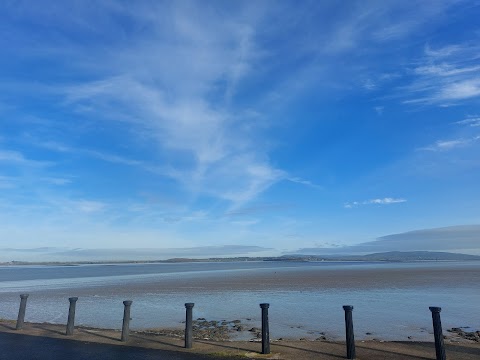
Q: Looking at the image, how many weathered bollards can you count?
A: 7